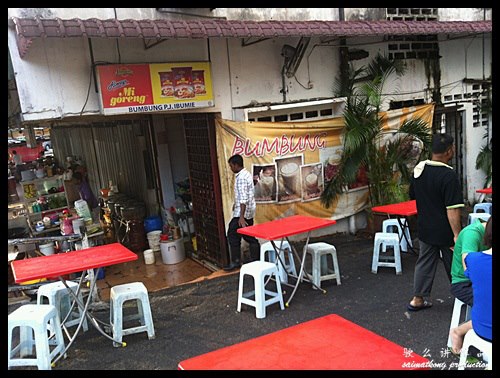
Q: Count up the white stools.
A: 12